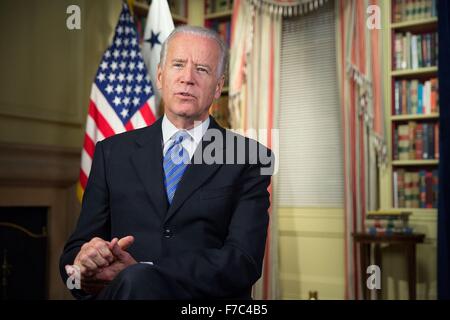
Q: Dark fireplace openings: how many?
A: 1